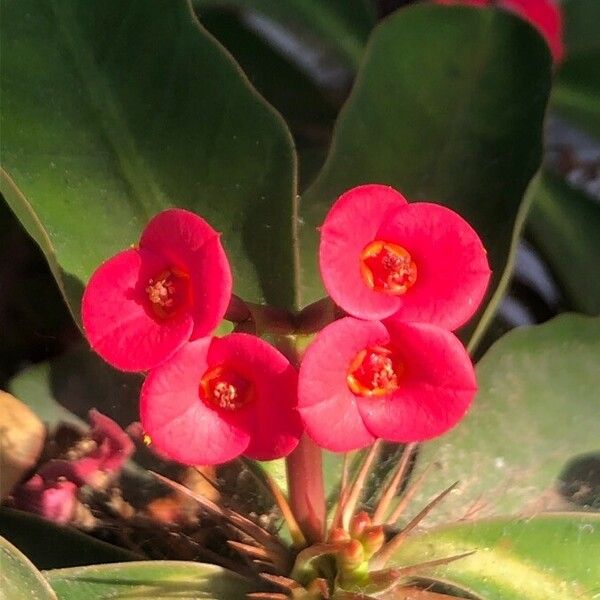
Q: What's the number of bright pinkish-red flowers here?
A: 4